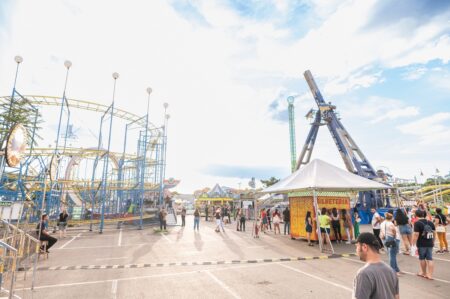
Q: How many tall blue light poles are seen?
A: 6